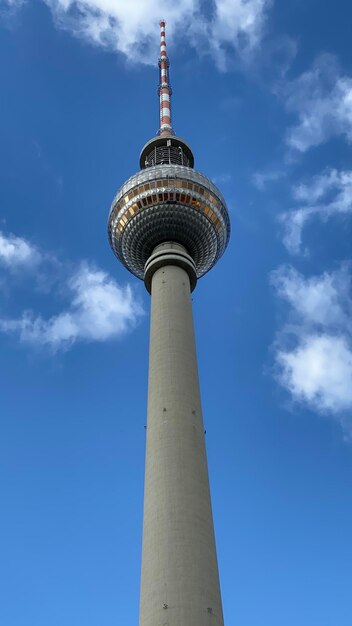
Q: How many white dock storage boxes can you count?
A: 0